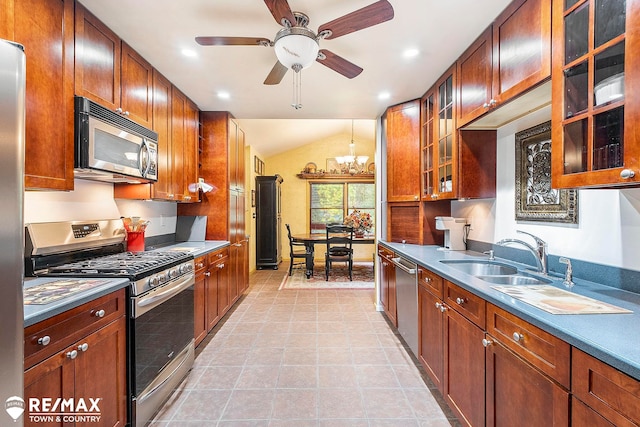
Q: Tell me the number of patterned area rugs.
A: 1